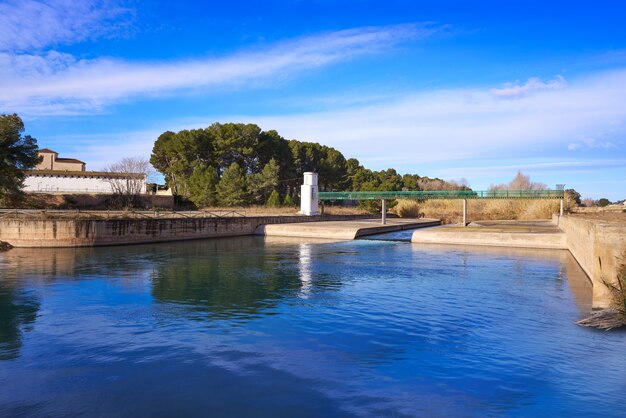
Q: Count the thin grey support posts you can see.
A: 3